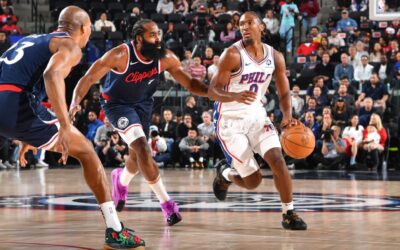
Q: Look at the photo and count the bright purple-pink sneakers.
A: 2